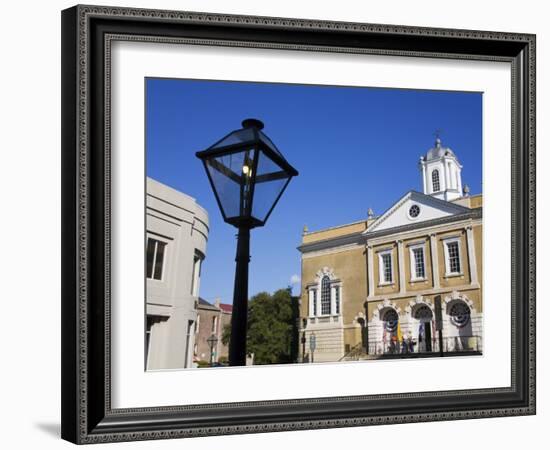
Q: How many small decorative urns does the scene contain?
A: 3